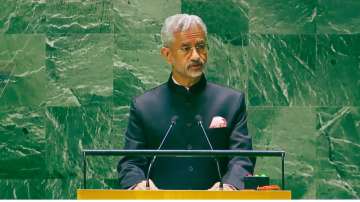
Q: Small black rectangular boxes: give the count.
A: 1